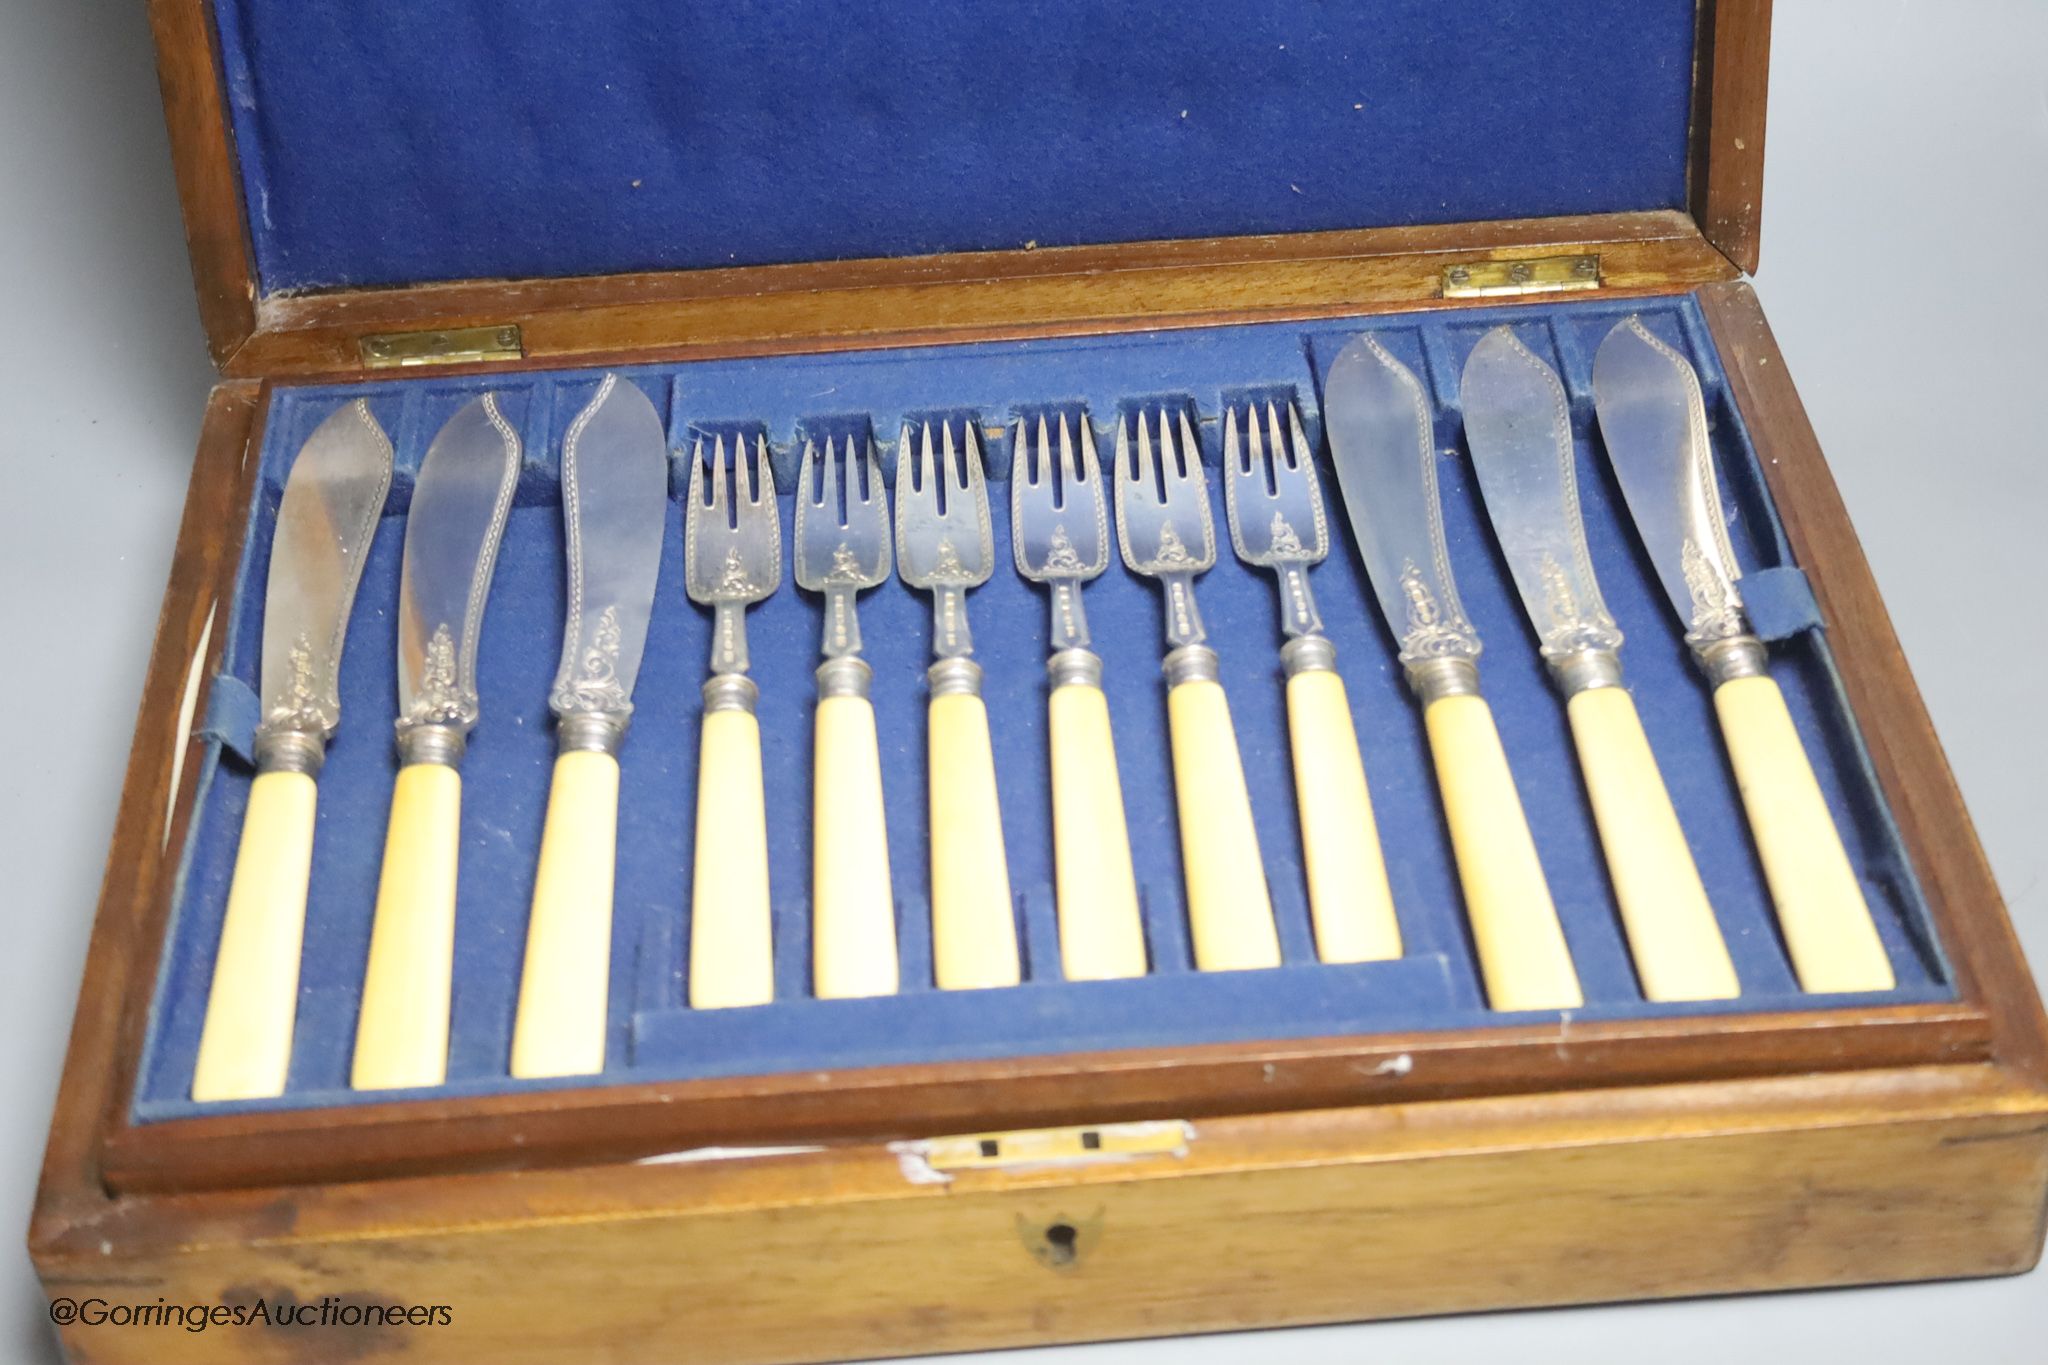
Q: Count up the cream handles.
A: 12